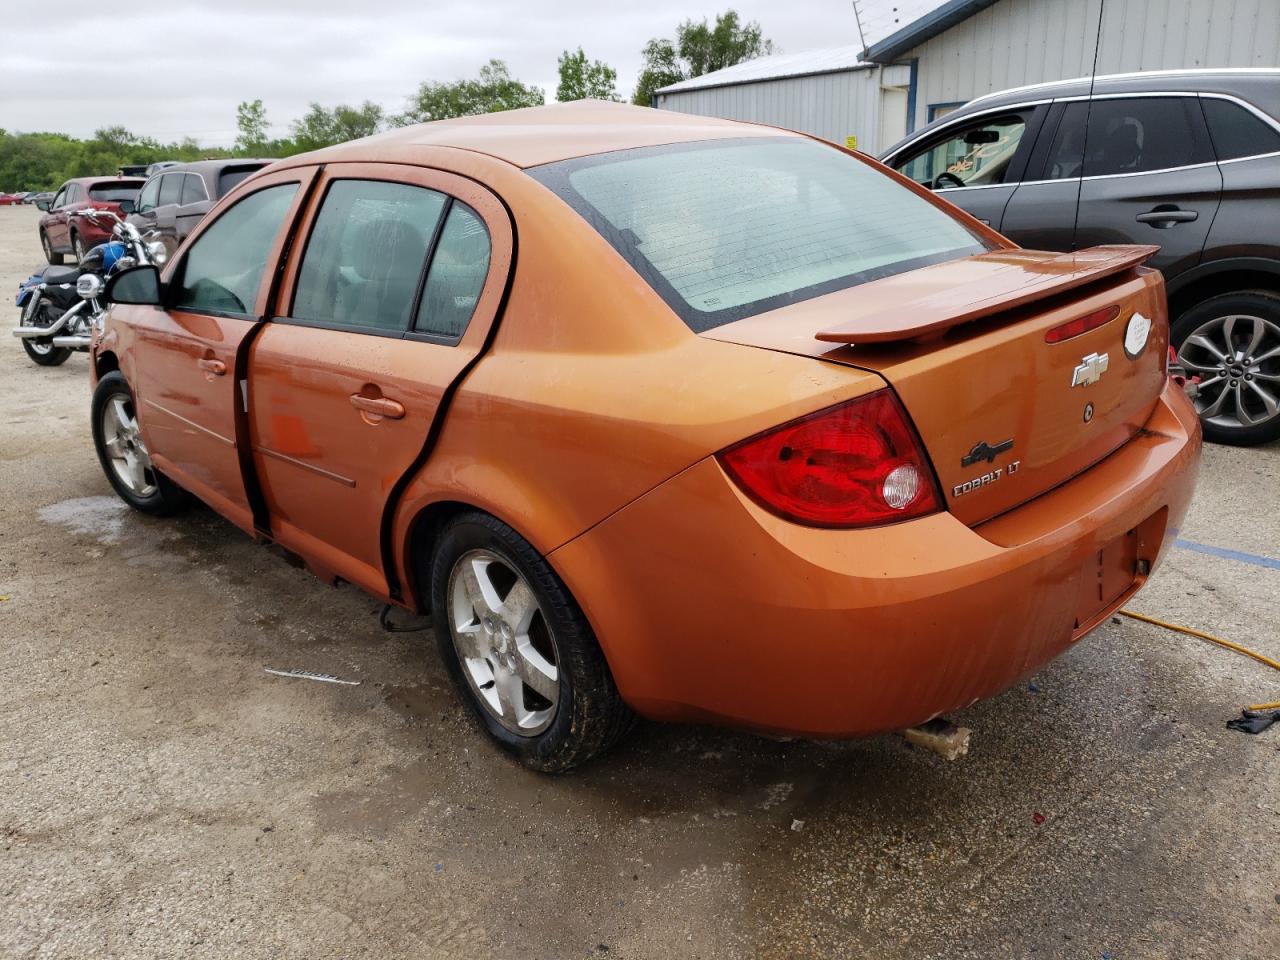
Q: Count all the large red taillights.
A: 1